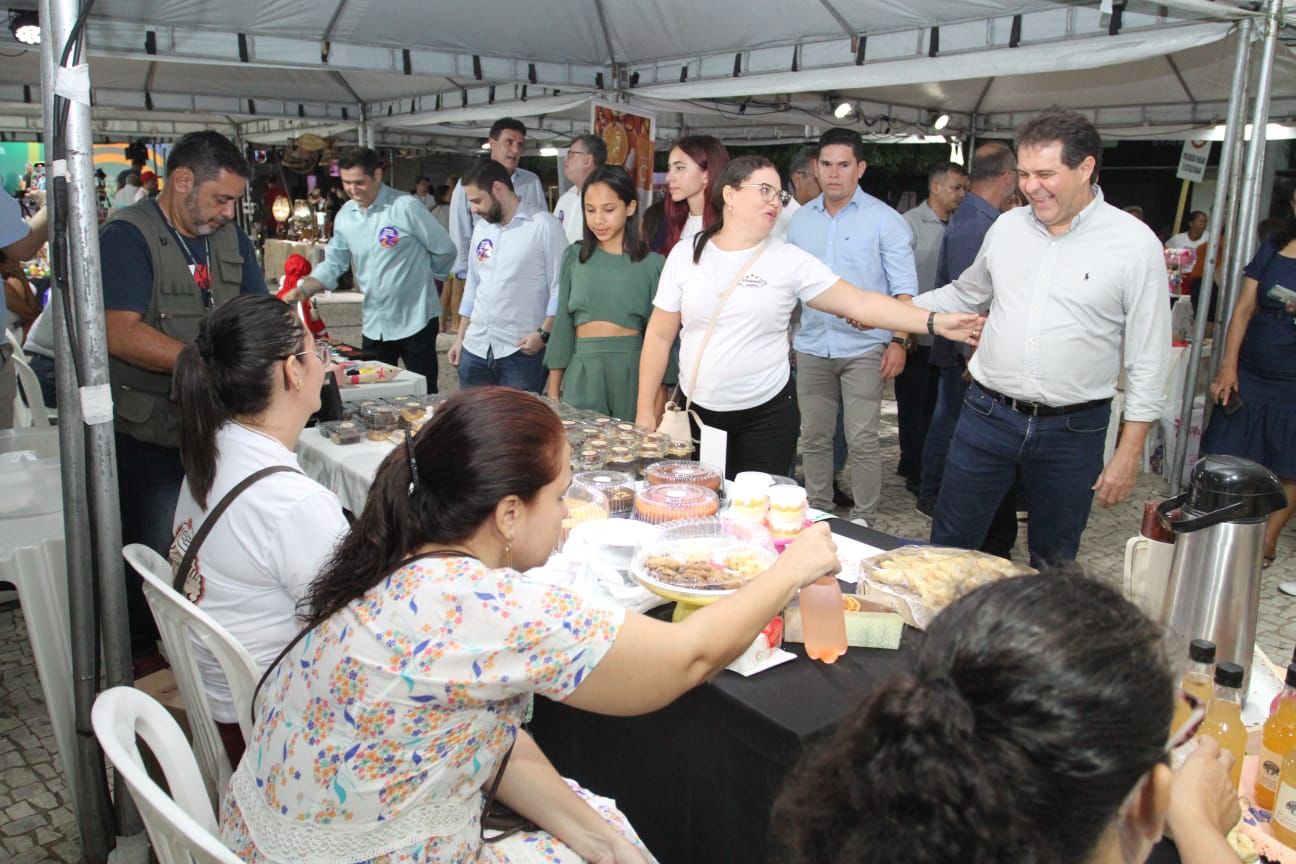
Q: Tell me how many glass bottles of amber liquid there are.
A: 4